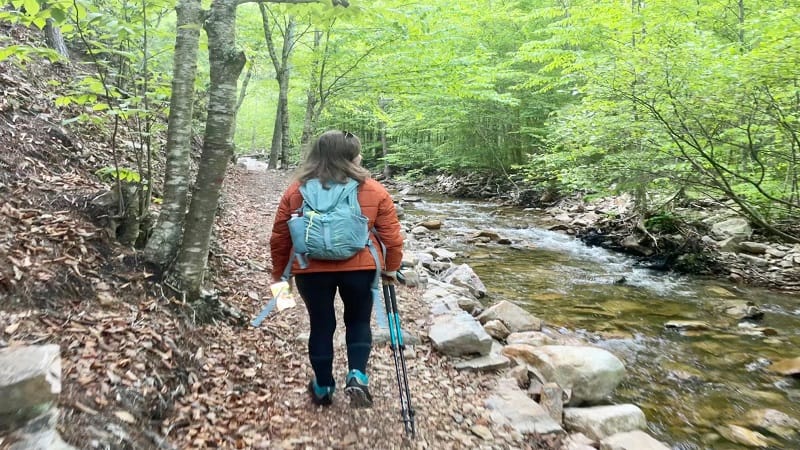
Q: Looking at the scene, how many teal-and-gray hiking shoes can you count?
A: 2